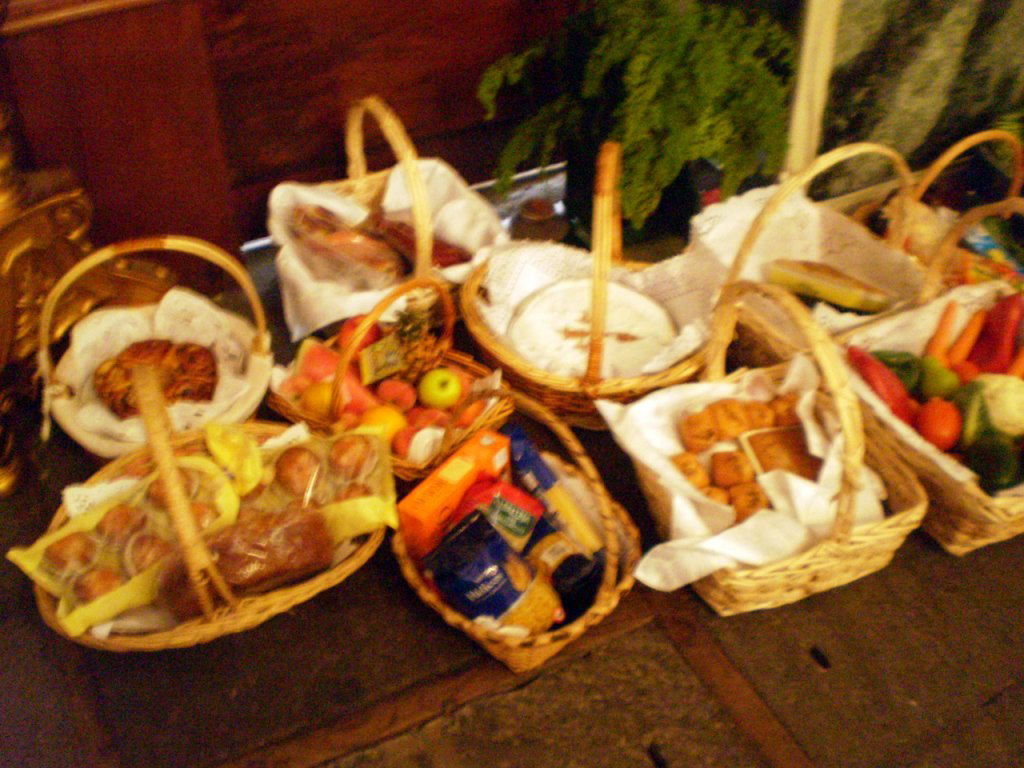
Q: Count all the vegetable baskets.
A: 1